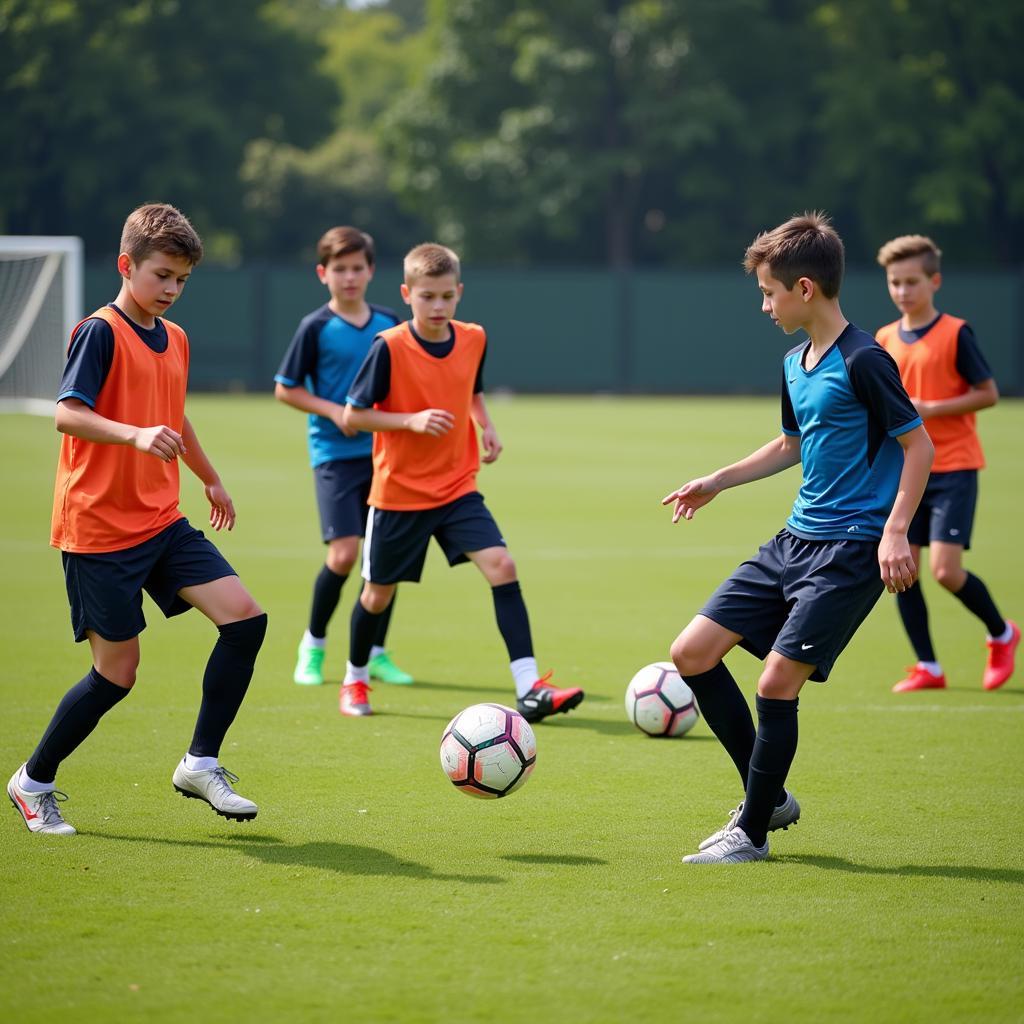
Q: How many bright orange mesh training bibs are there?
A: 3